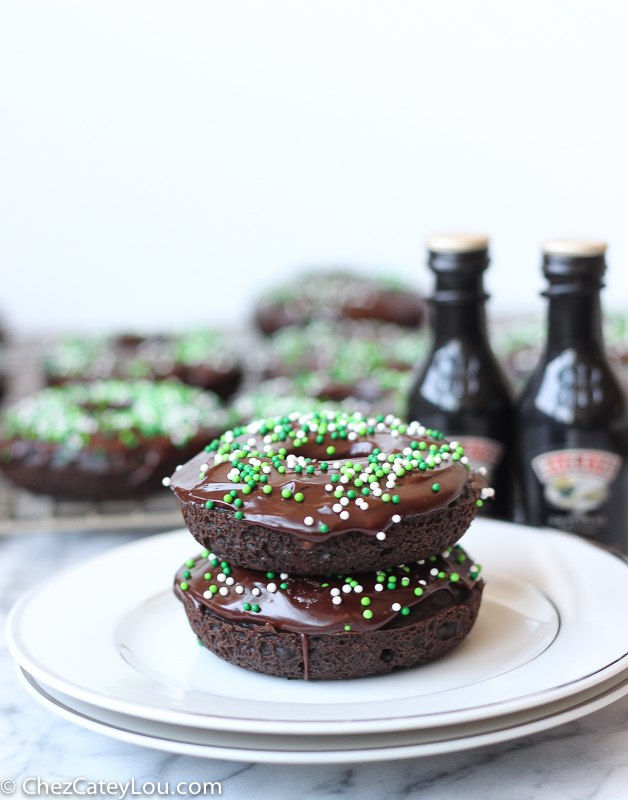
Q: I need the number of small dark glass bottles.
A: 2